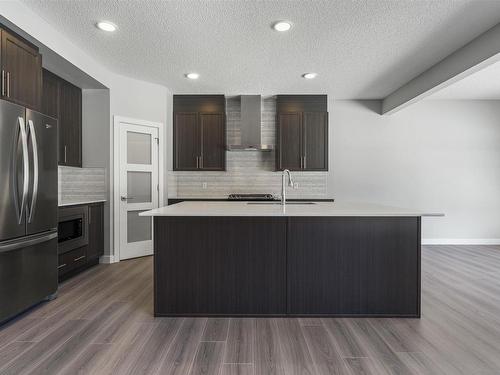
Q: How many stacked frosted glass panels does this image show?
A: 3